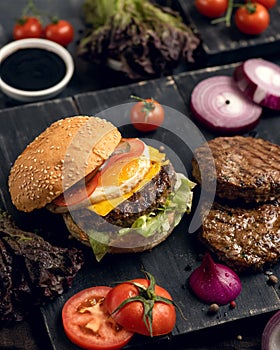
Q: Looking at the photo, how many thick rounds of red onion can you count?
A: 2